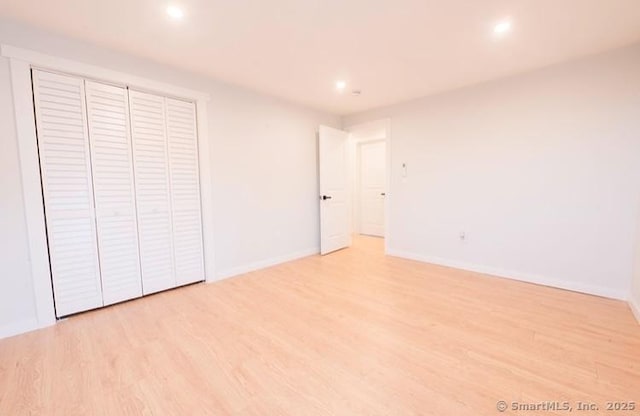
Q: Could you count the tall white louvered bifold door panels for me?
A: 4